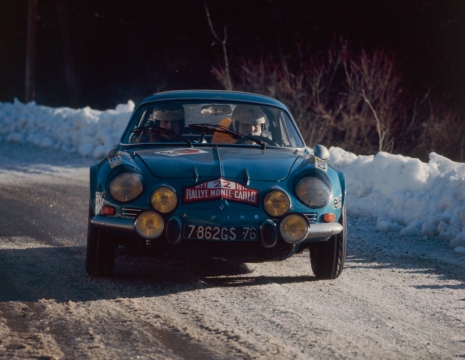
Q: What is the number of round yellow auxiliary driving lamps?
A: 4